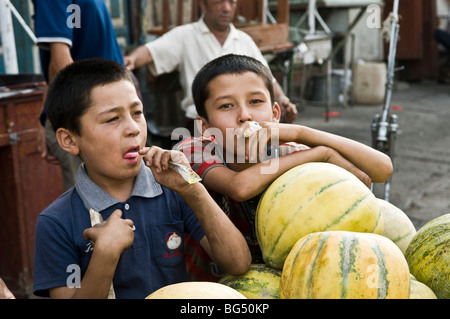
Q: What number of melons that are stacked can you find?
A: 7